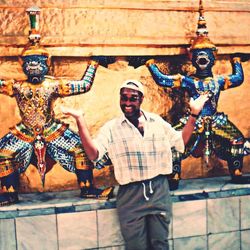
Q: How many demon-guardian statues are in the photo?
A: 2